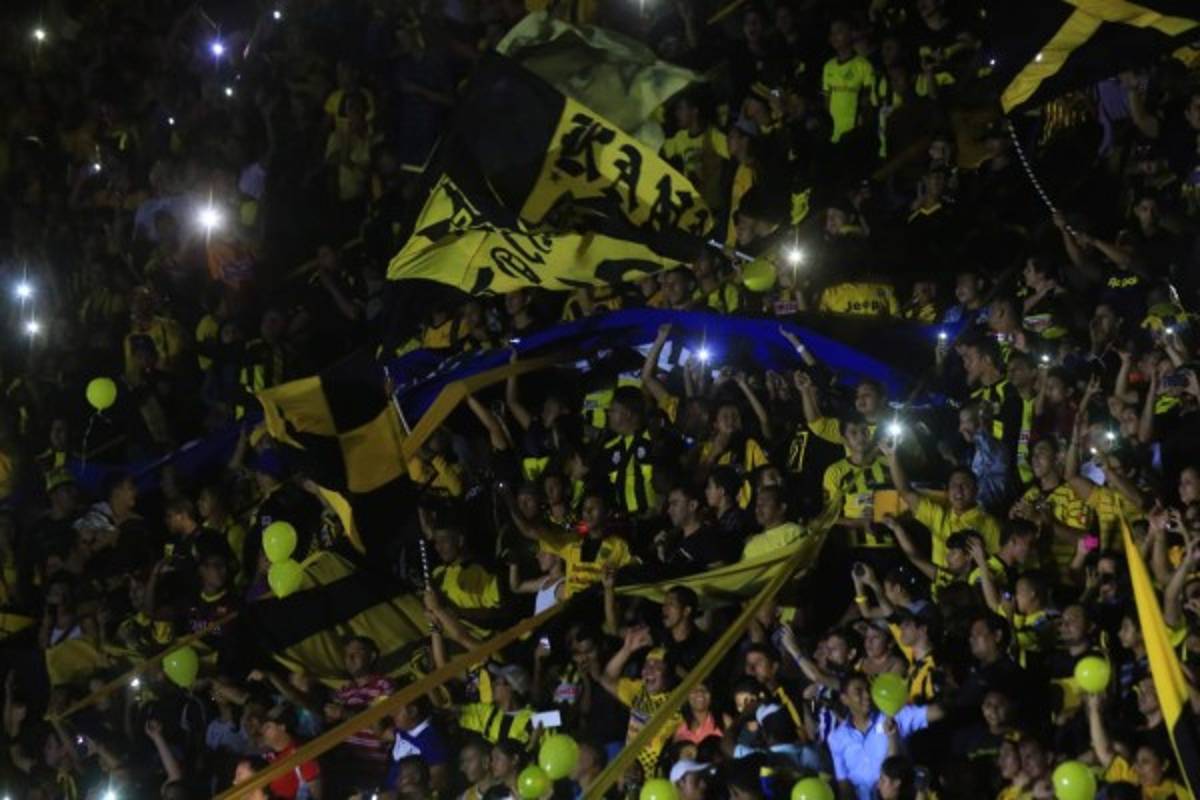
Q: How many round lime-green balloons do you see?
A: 12